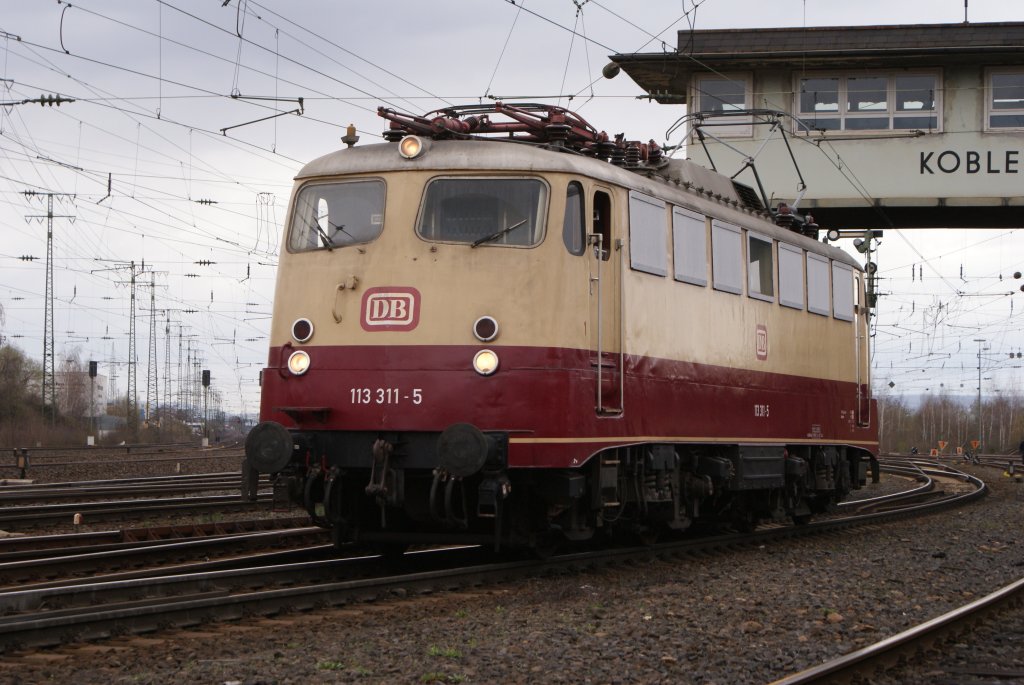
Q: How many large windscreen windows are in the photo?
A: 2